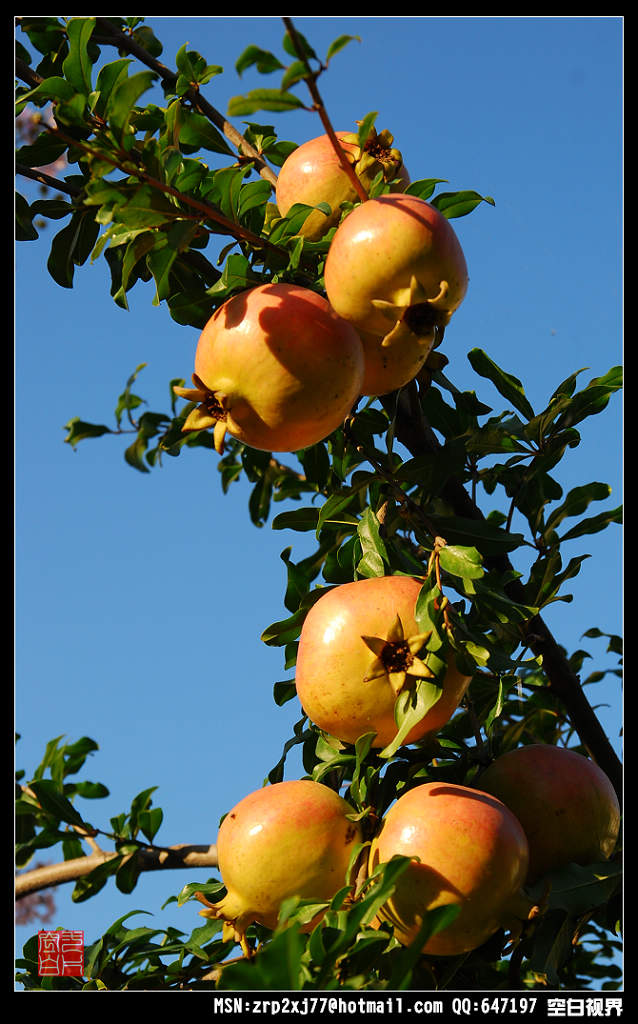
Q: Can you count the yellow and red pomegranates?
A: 8